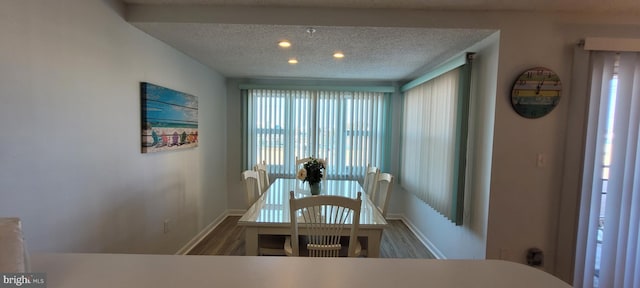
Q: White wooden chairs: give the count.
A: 6